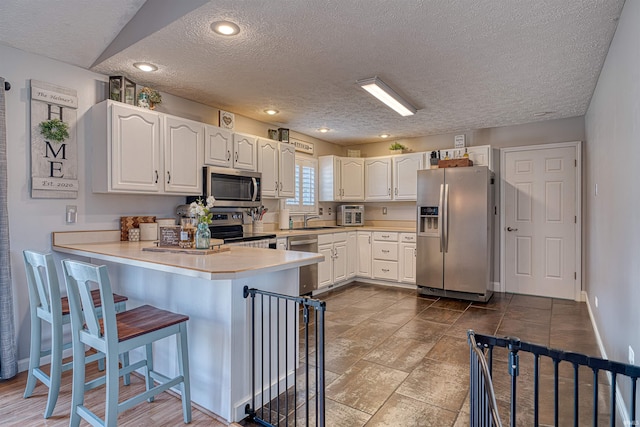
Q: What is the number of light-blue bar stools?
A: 2